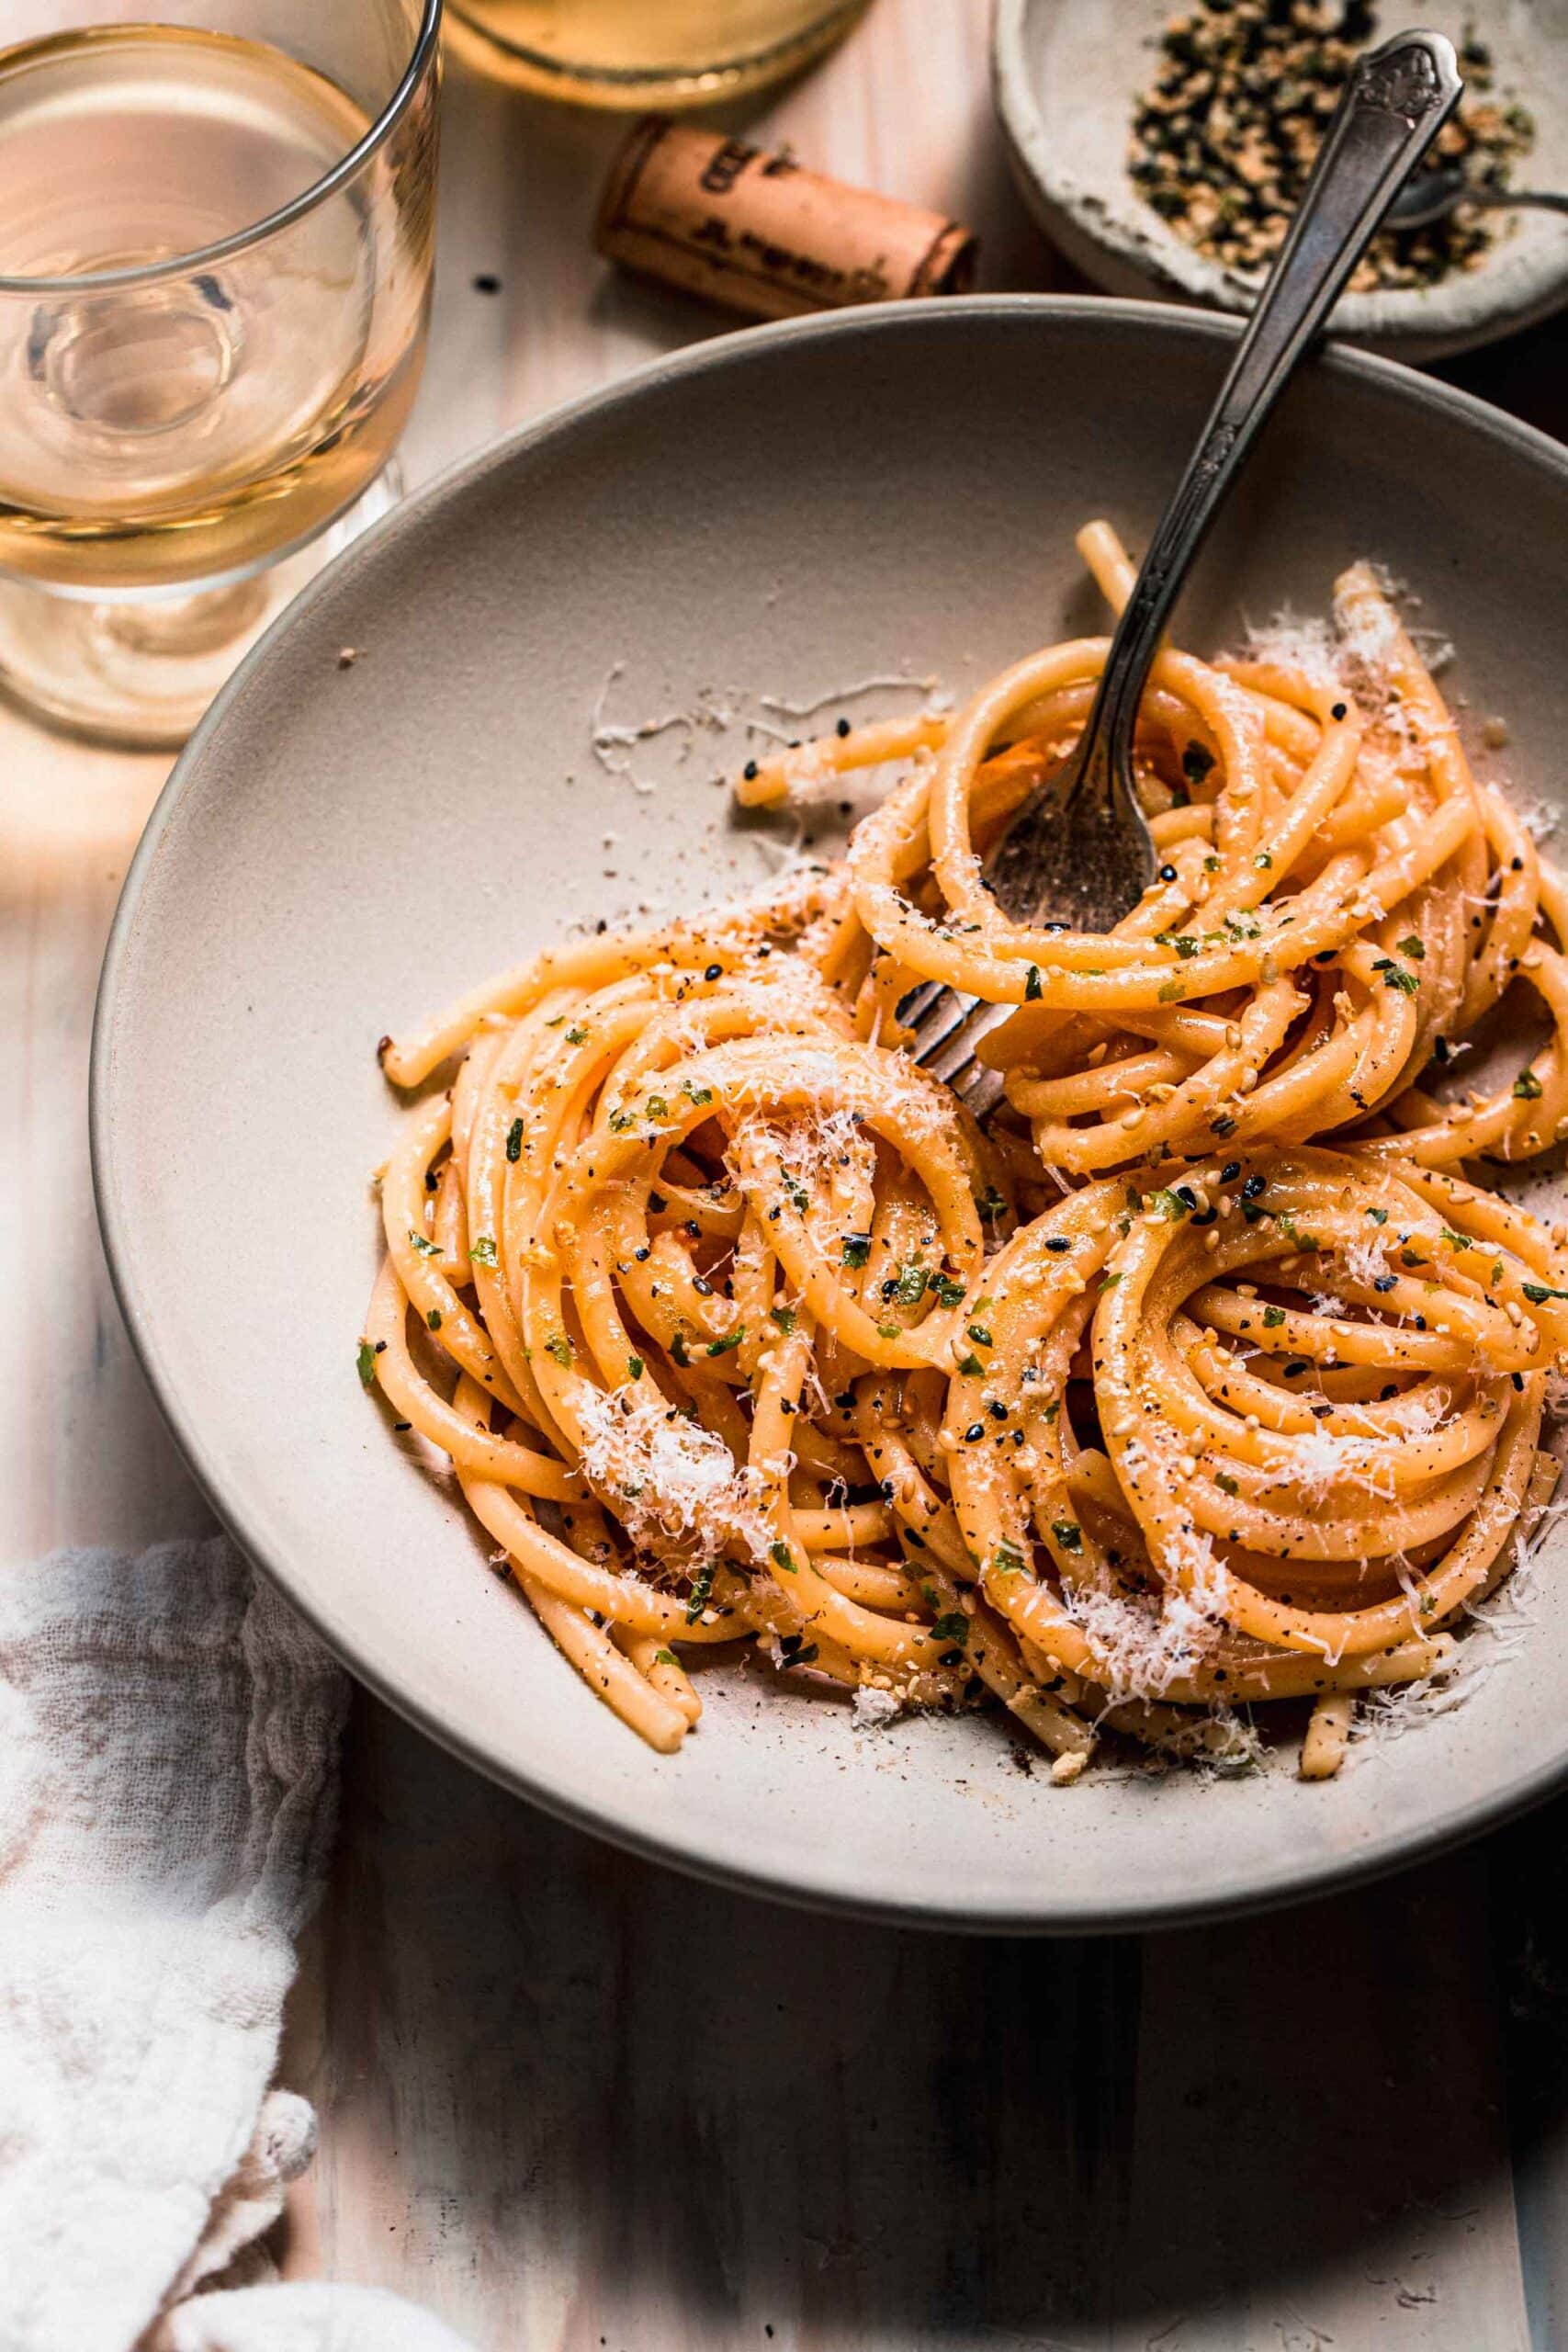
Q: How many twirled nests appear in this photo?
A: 3